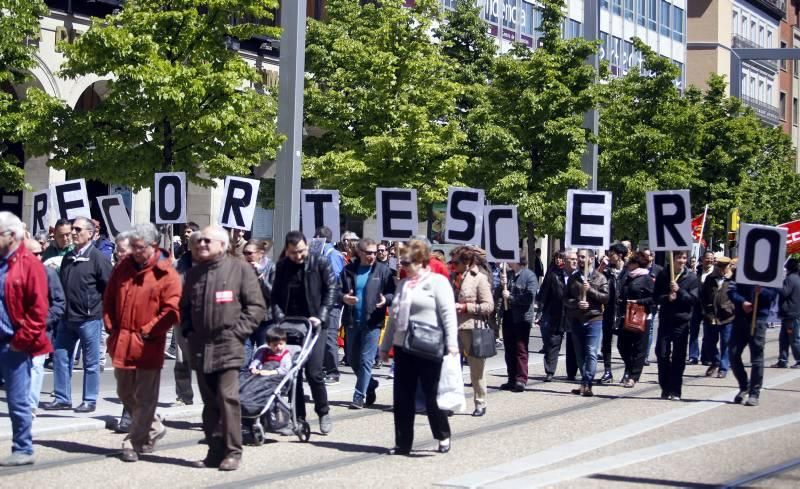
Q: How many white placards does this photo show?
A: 12